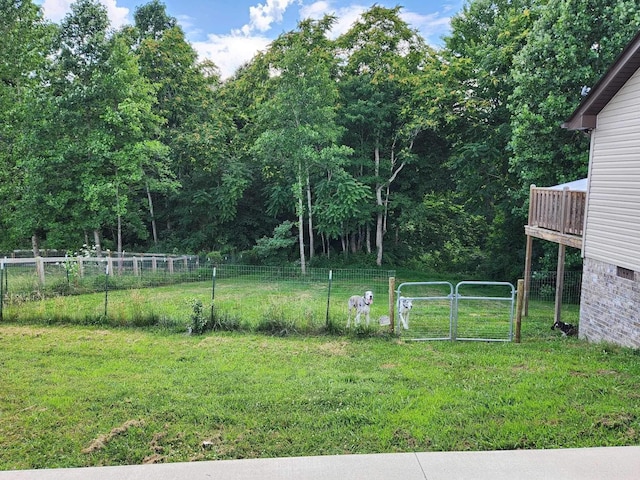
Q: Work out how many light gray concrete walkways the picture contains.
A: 1